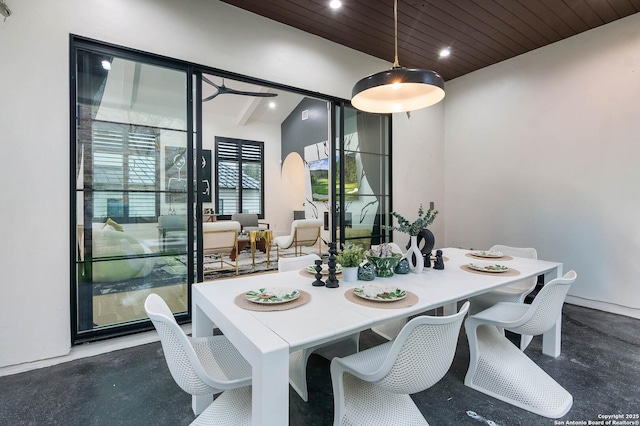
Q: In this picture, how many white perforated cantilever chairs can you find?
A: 6